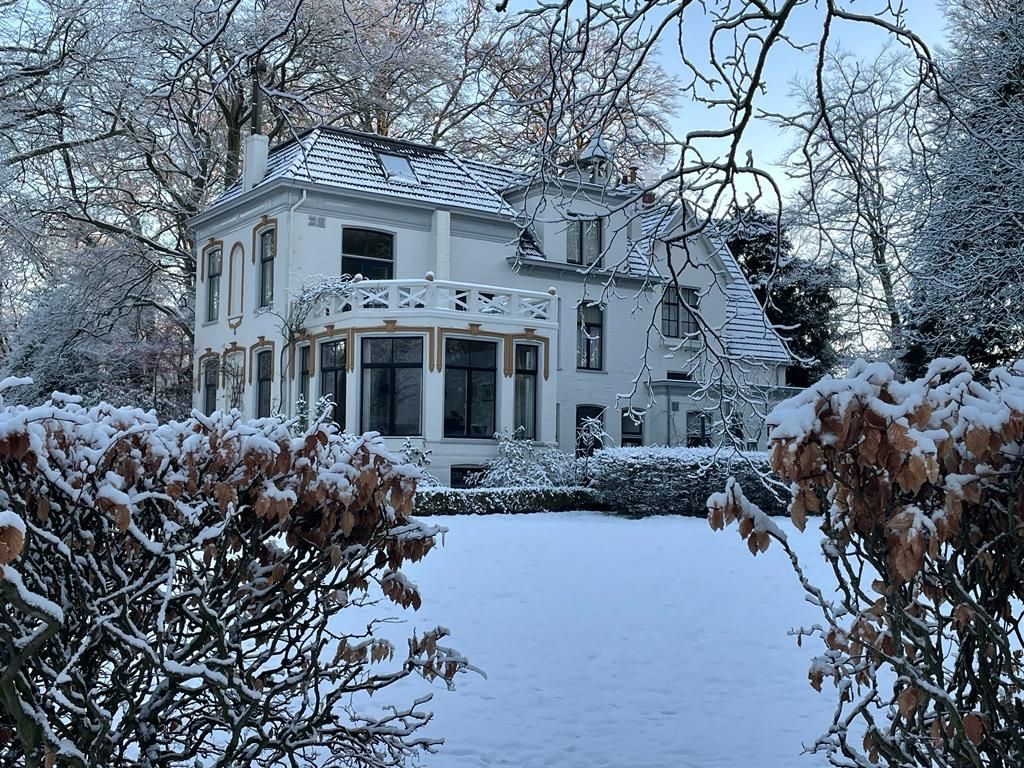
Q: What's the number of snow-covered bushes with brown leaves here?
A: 2